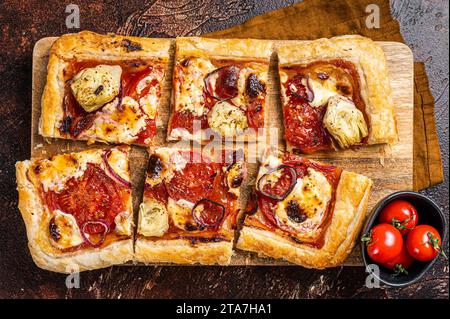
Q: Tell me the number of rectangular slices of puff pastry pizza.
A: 6